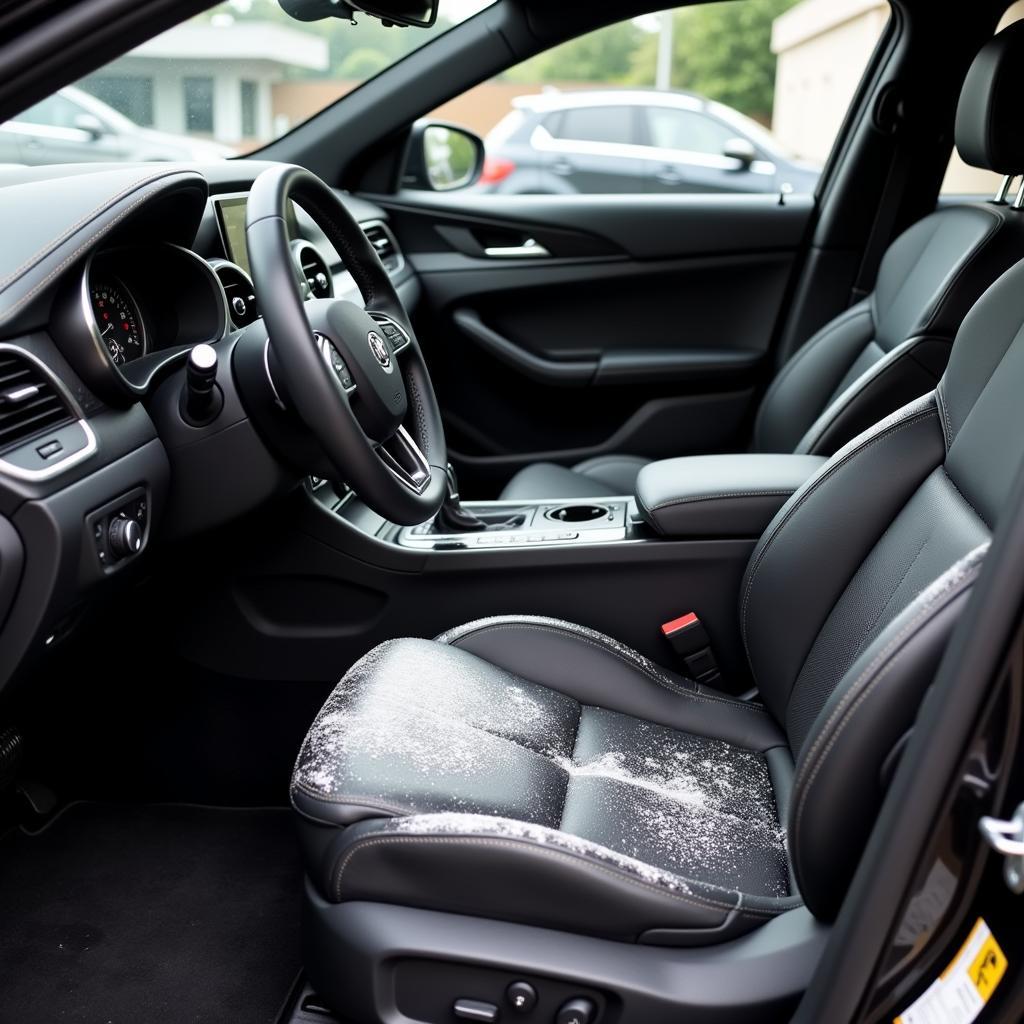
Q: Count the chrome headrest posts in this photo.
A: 2